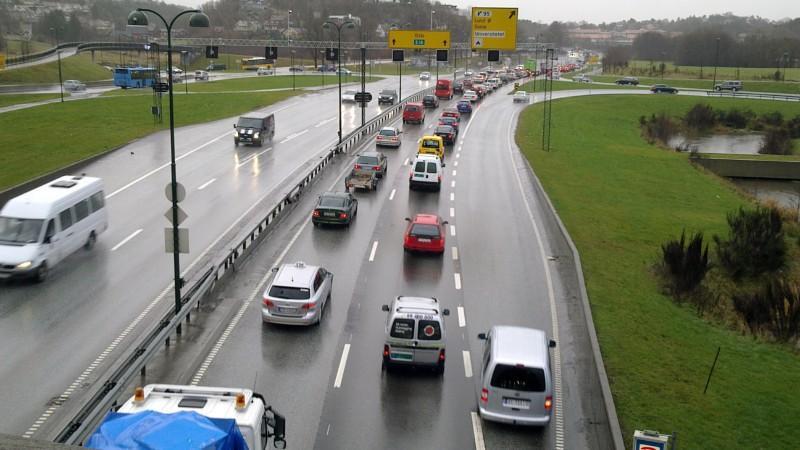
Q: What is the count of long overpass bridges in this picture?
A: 1